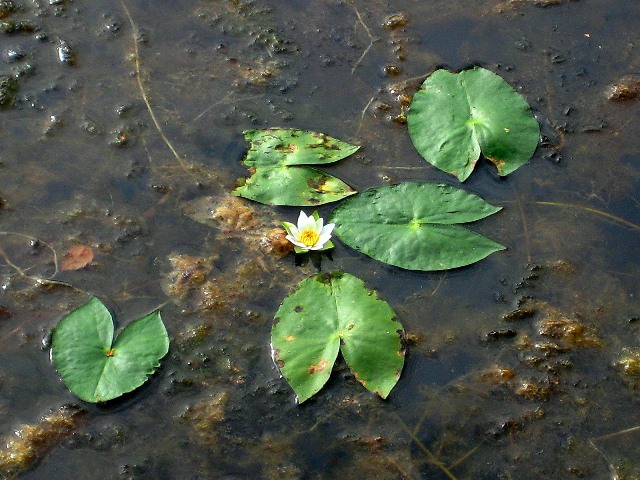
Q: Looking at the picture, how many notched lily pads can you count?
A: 5